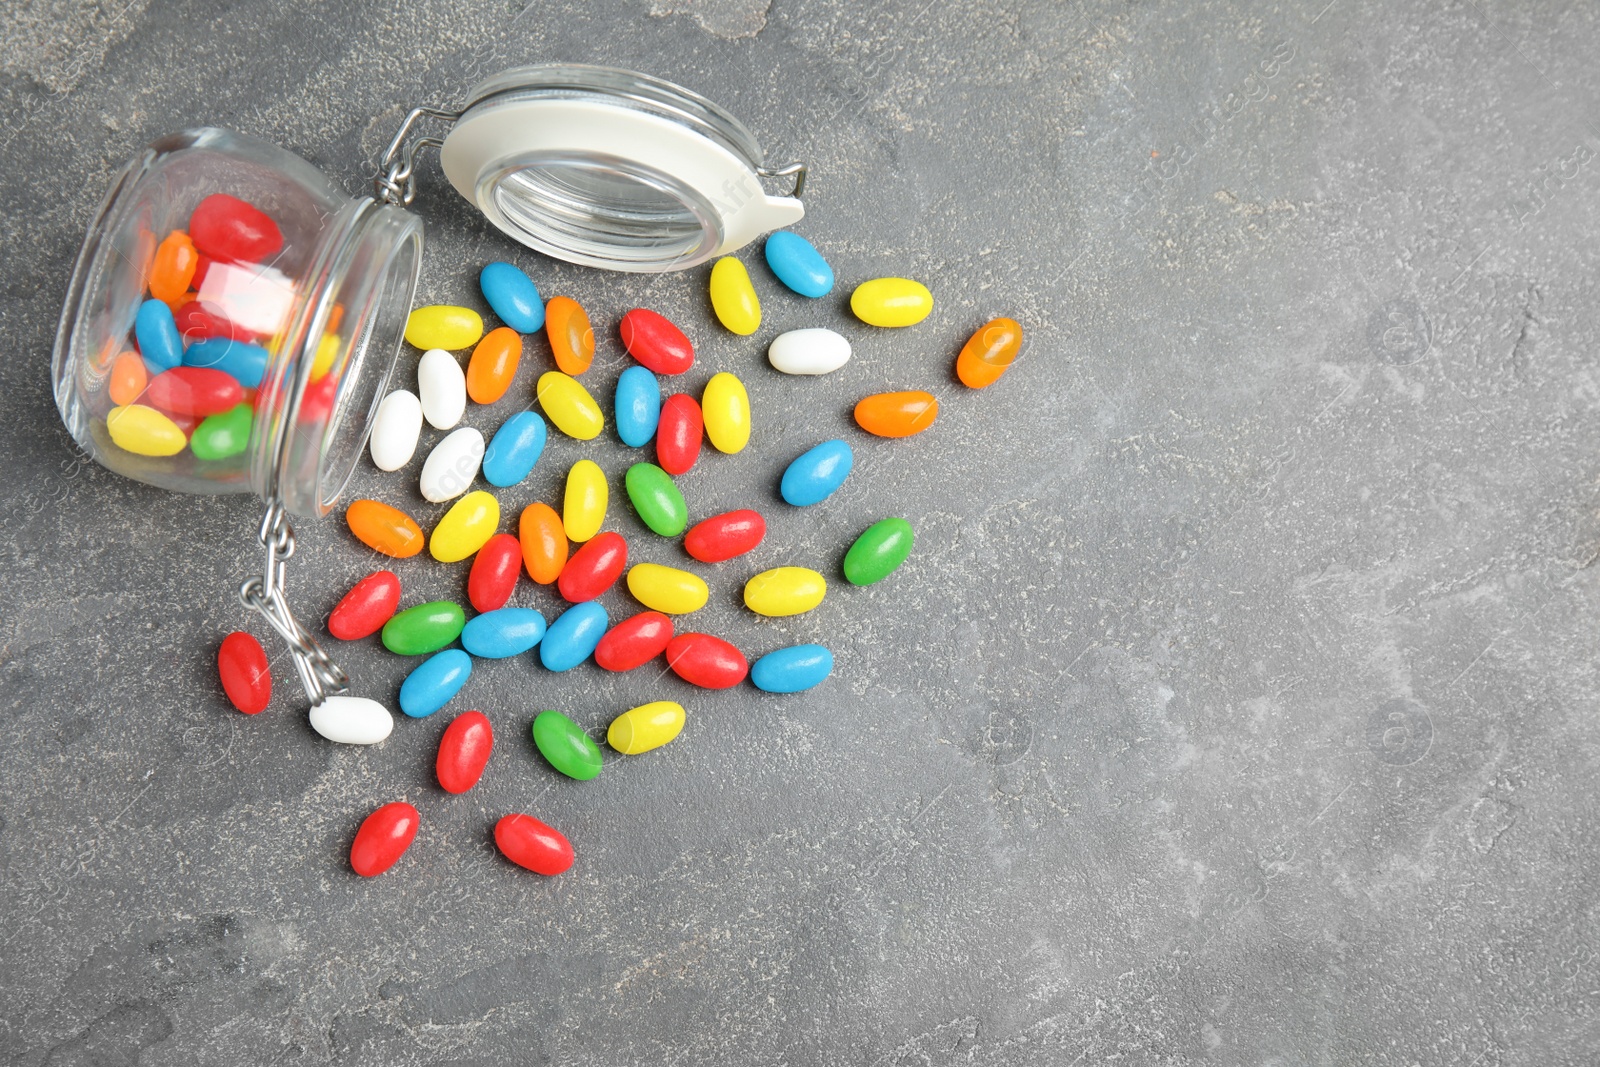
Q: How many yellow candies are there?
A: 12